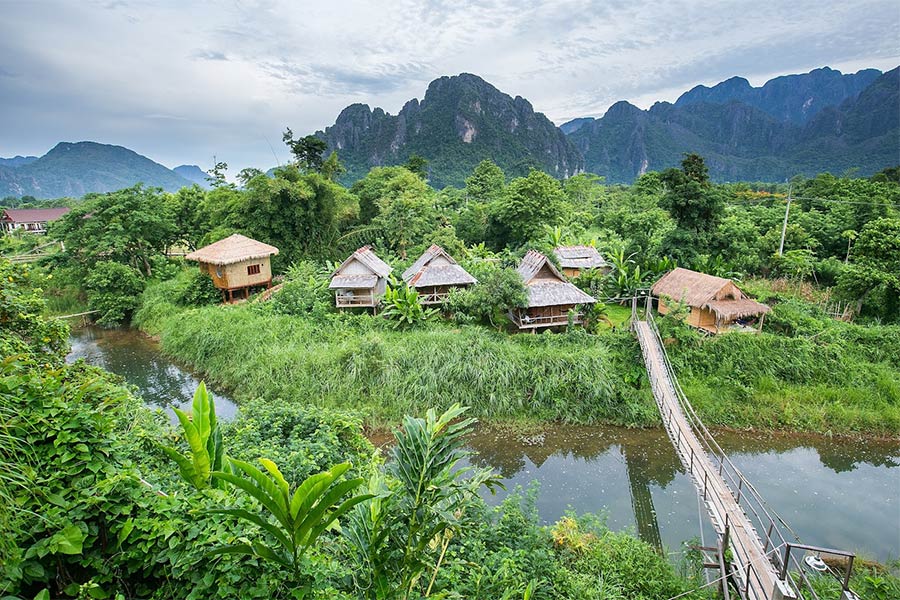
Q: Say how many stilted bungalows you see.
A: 6